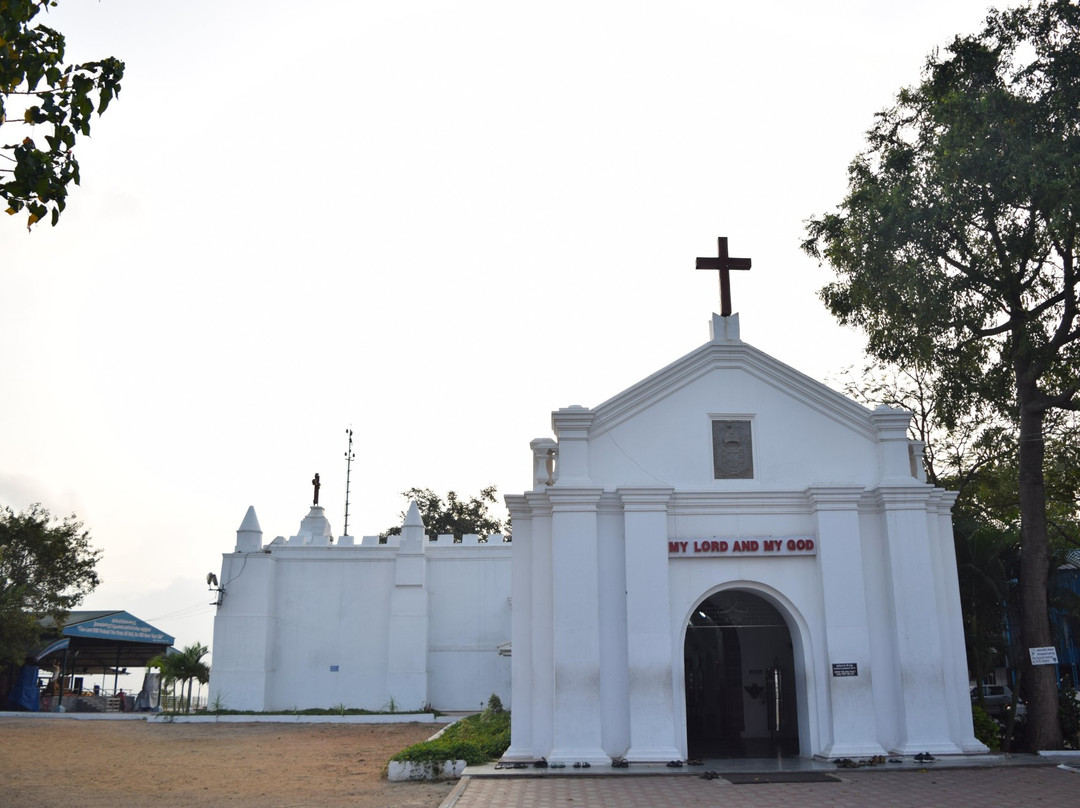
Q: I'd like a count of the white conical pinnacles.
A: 2